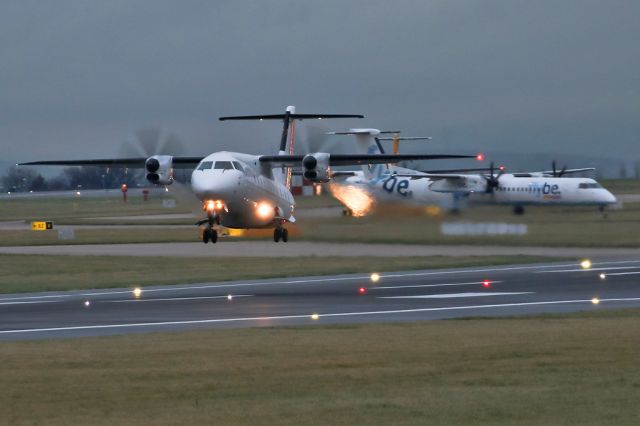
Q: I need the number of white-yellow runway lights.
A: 8